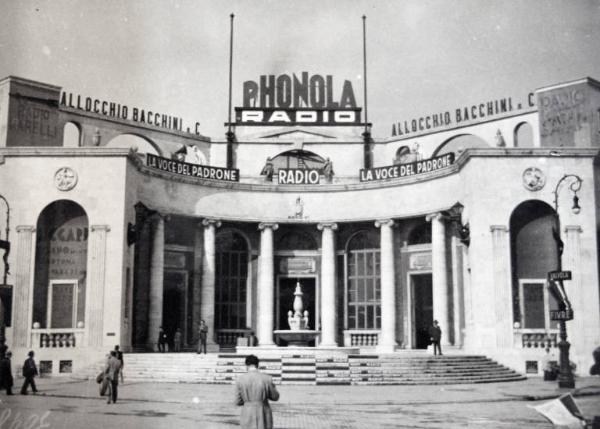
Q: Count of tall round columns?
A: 6